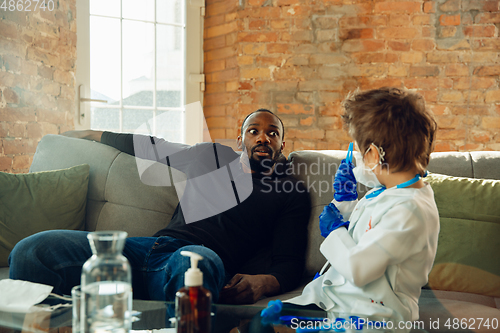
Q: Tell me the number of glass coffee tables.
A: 1